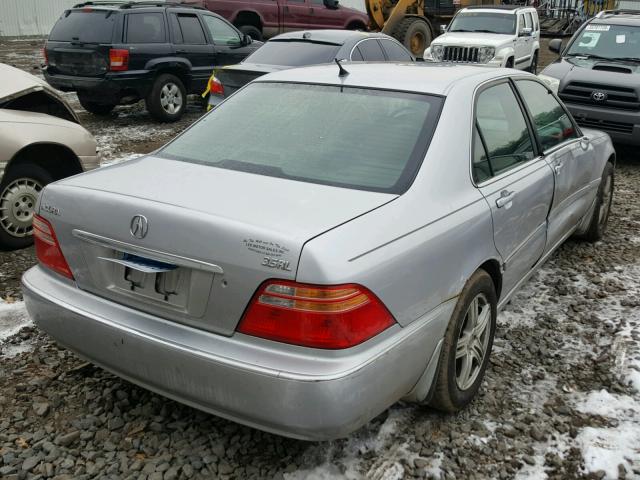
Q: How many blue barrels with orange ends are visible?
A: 0